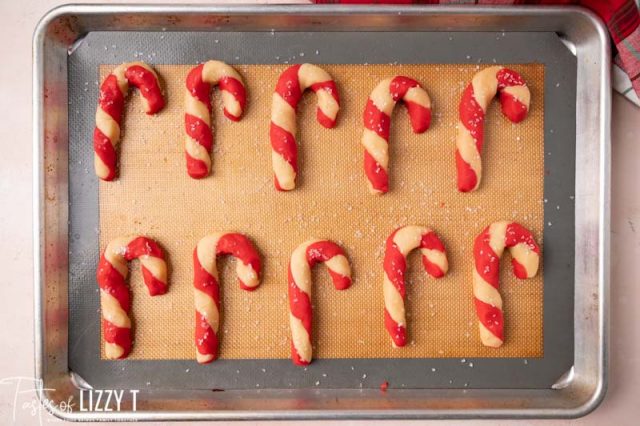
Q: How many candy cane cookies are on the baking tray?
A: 10